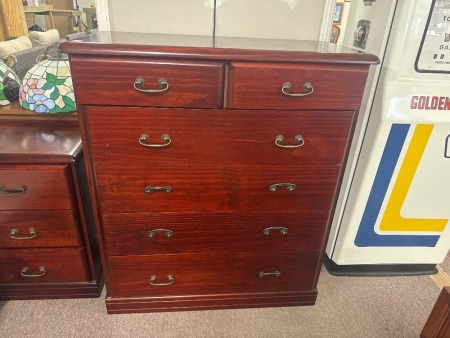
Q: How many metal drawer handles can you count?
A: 13